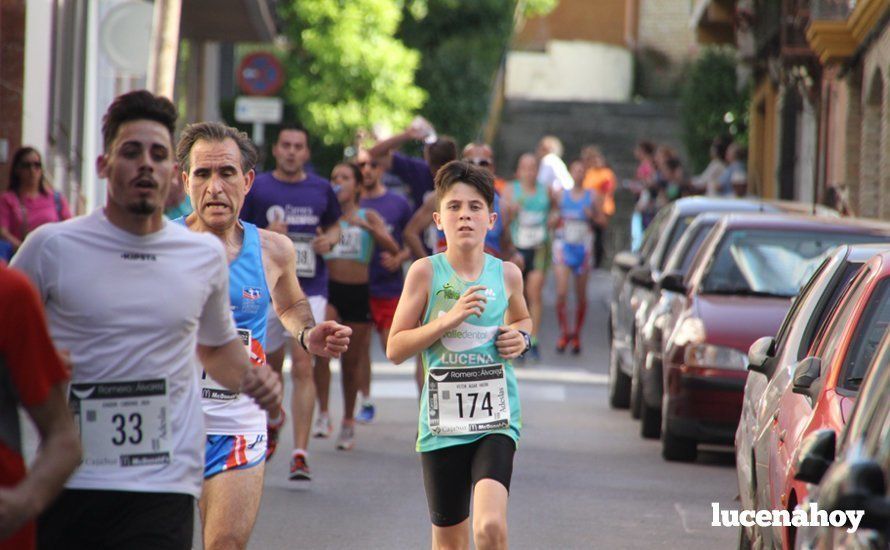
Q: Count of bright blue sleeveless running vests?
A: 3